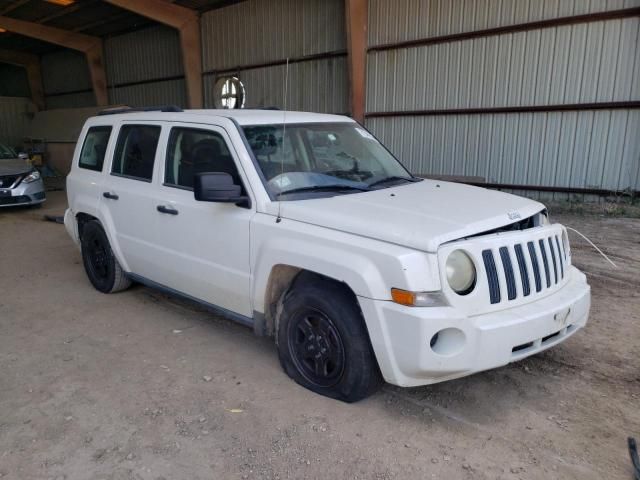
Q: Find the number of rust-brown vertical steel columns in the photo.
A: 4